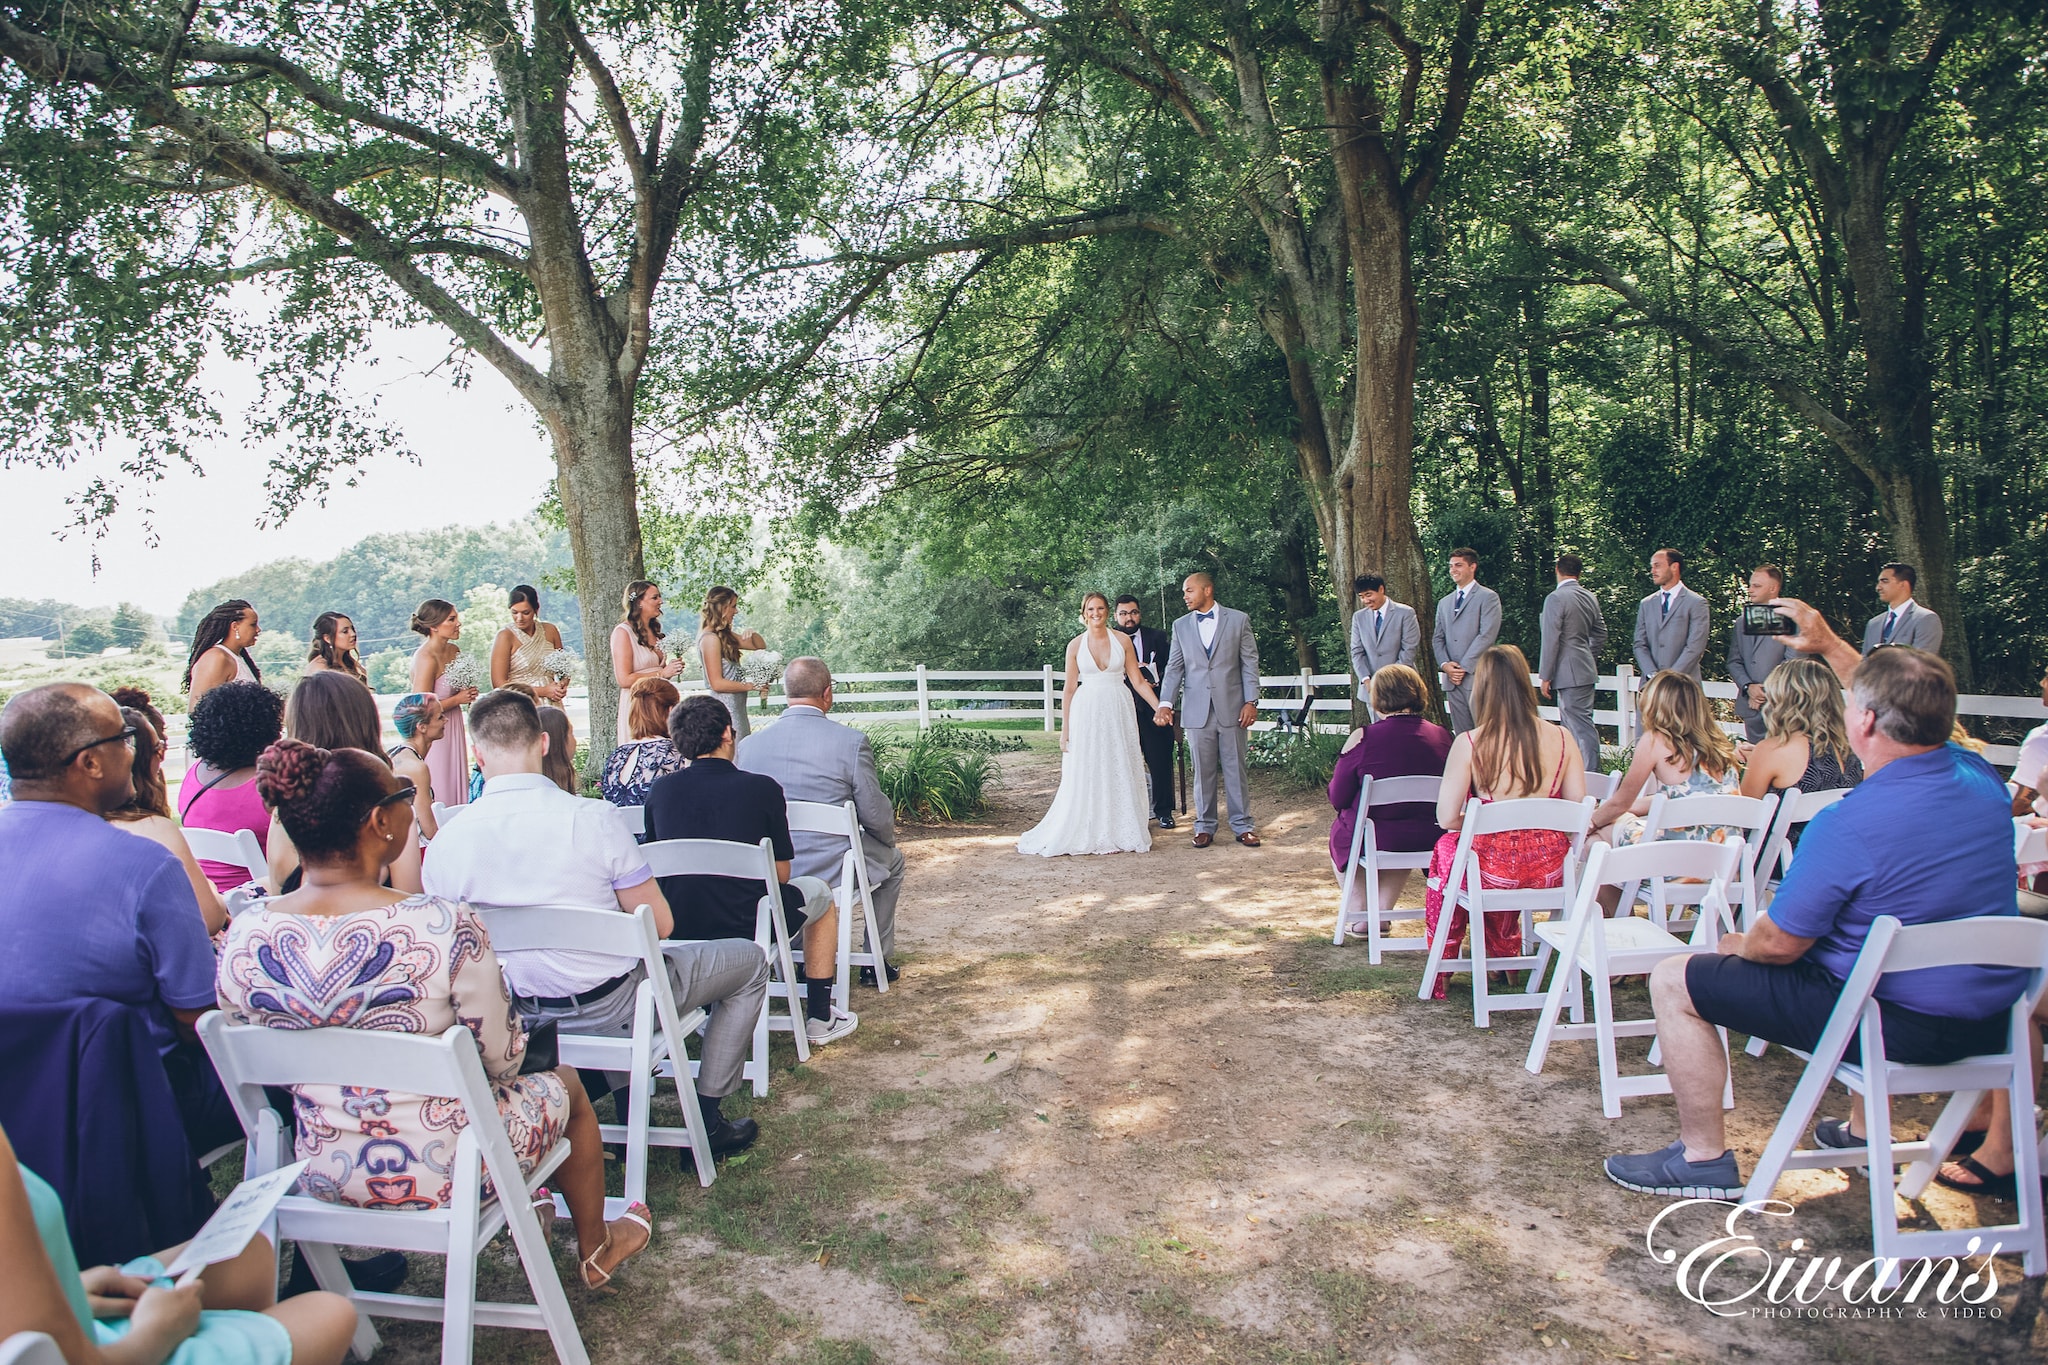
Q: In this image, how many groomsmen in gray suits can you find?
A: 6